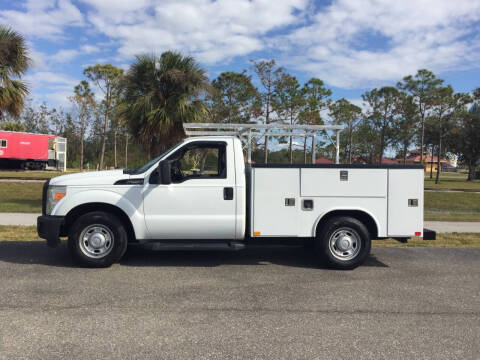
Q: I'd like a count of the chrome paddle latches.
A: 3